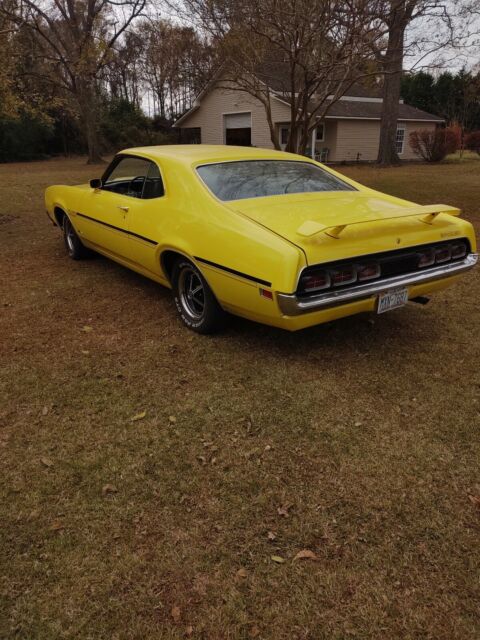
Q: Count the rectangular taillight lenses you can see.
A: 6